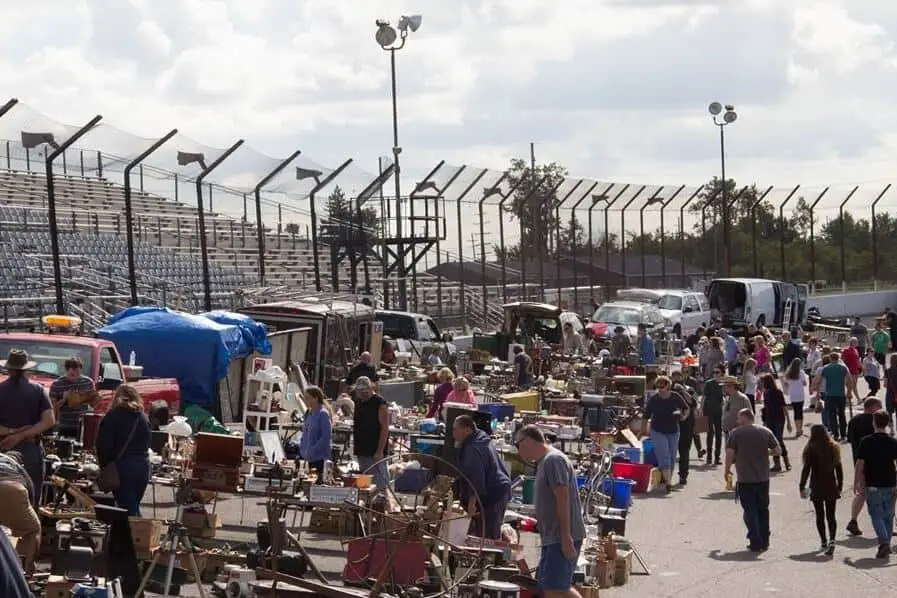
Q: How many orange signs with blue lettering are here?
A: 0